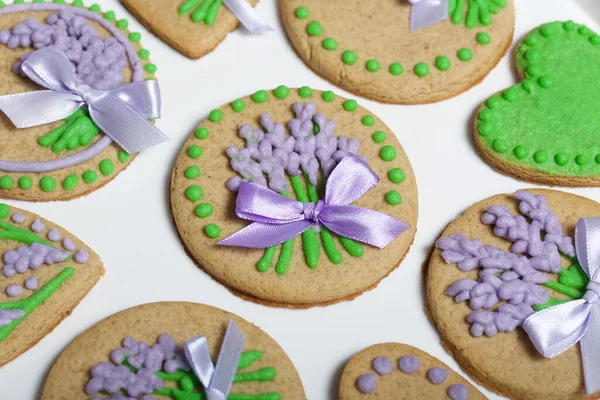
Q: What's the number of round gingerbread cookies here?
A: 5